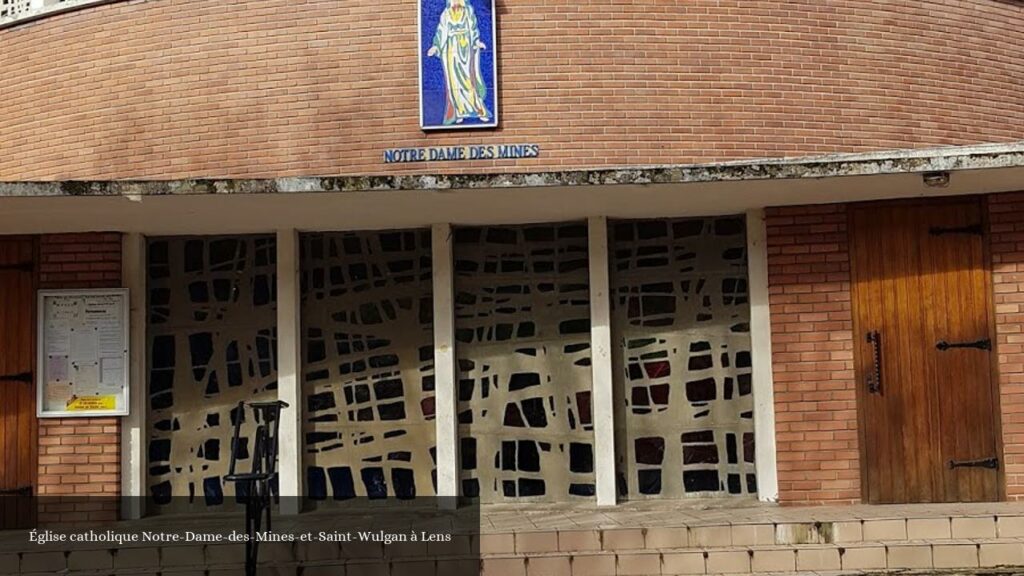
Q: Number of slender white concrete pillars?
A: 5